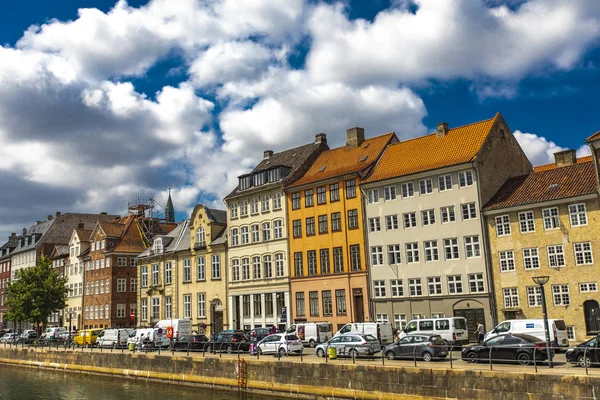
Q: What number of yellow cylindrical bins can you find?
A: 2